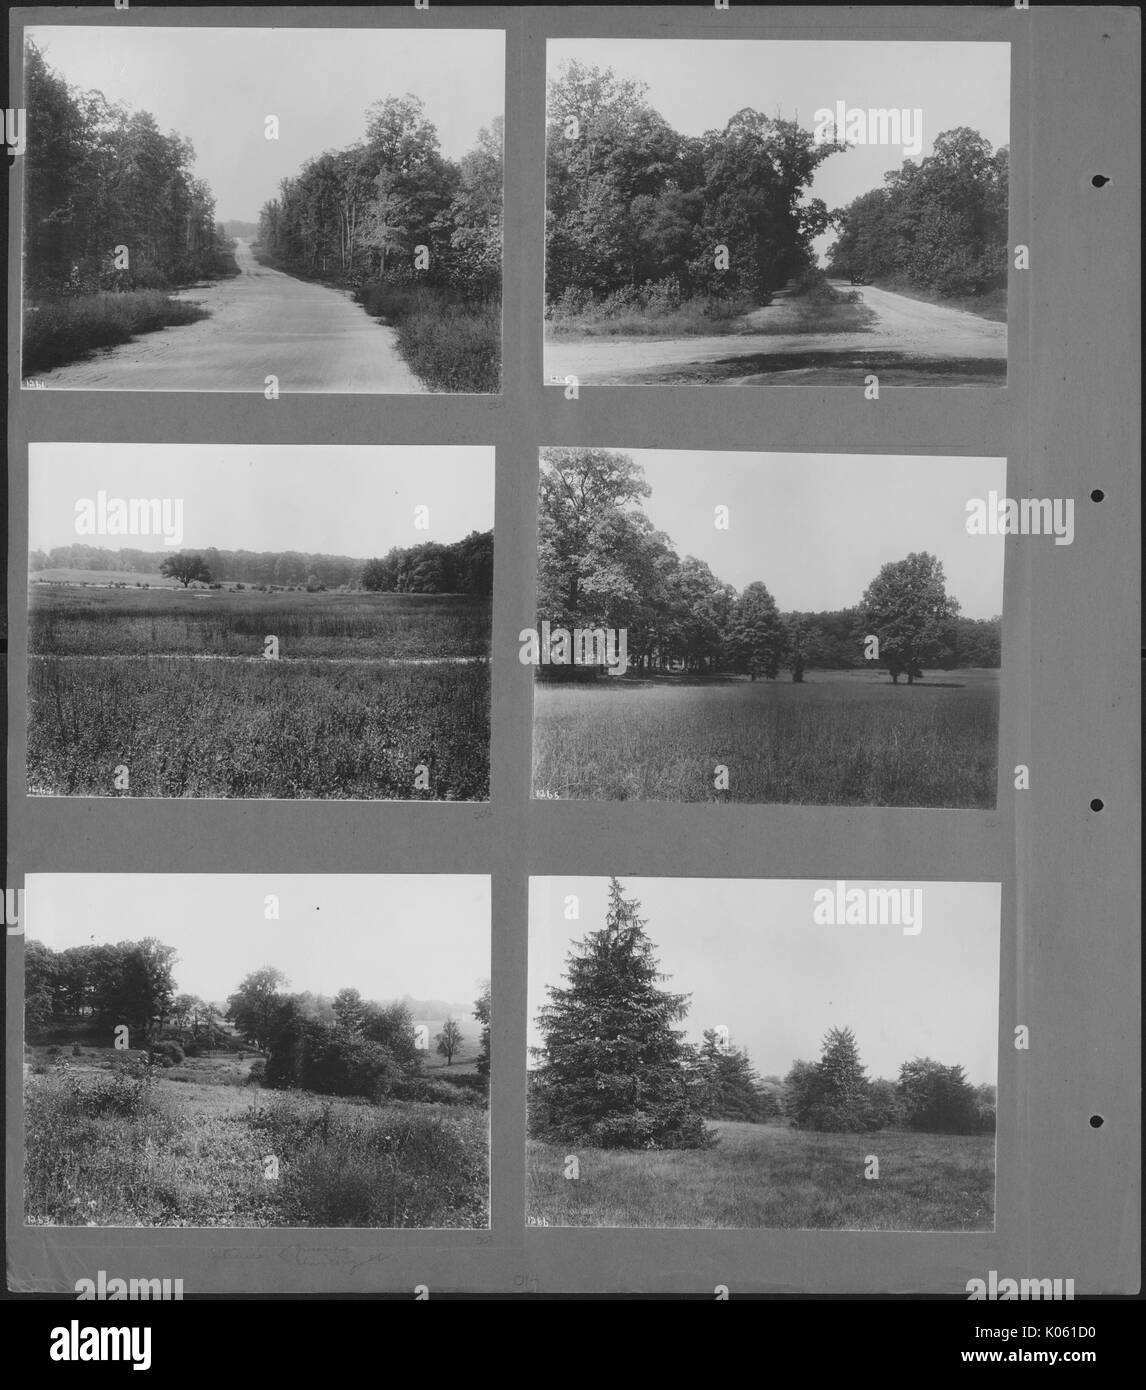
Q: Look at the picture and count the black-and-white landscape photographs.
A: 6